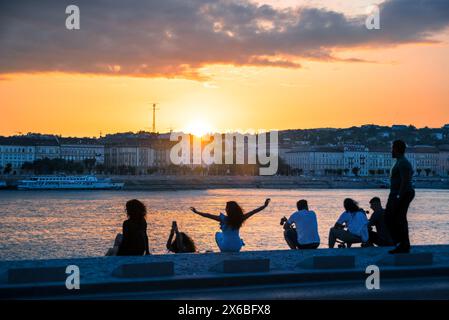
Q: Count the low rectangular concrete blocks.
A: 5